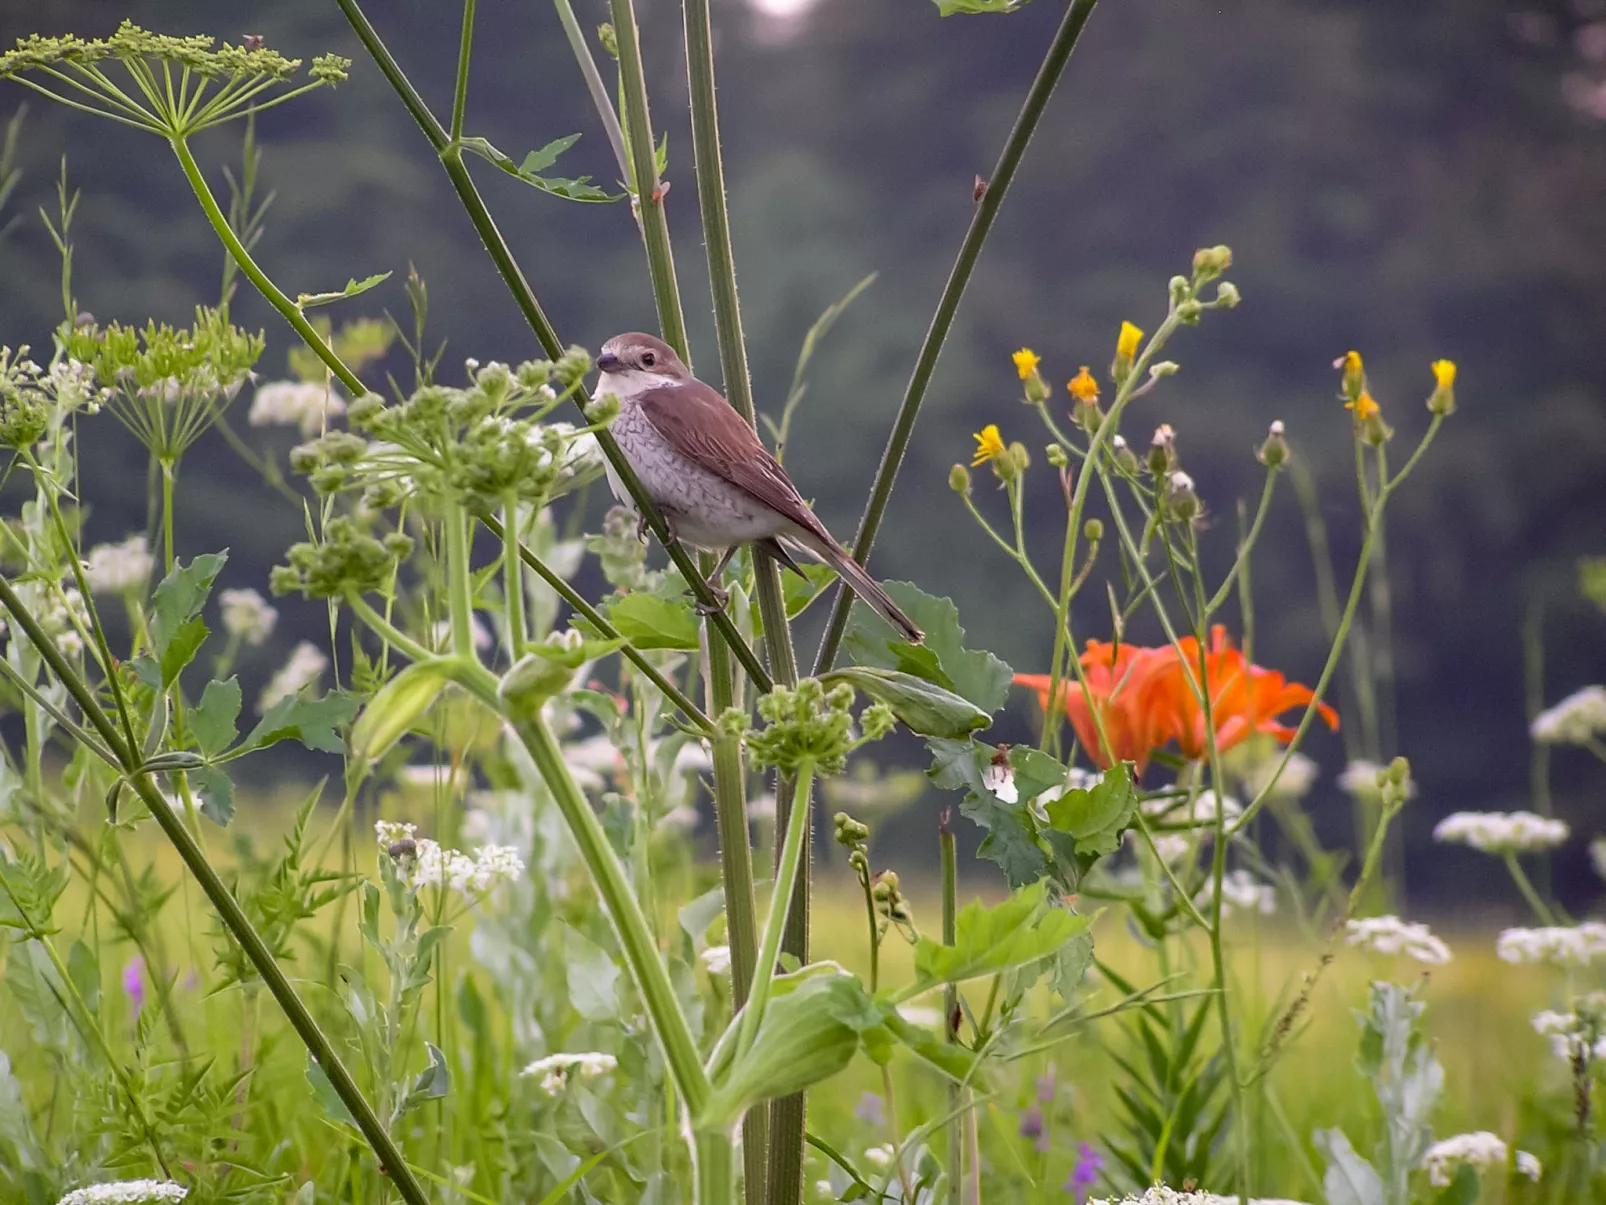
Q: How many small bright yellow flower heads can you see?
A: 7